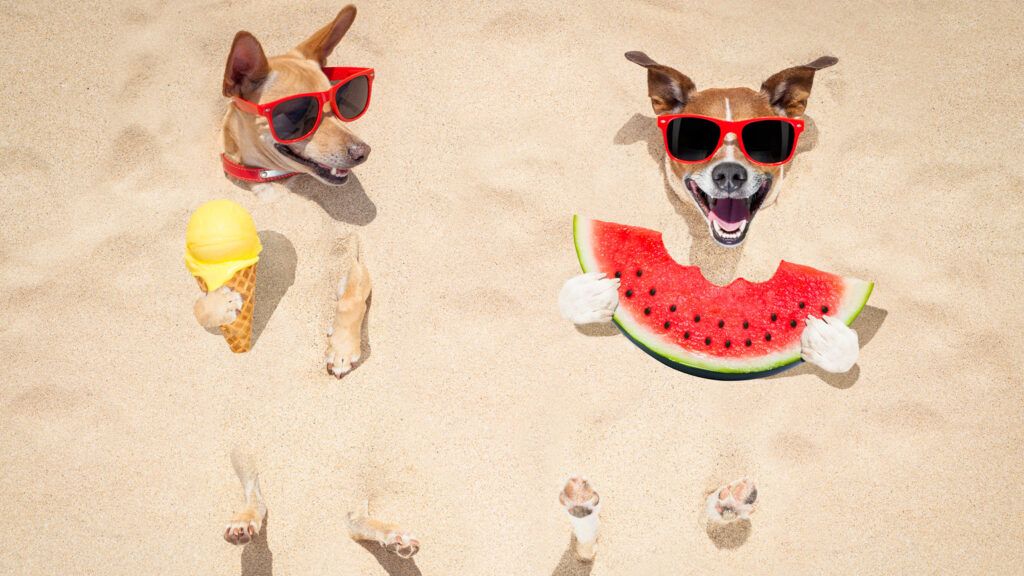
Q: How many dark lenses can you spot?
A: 4